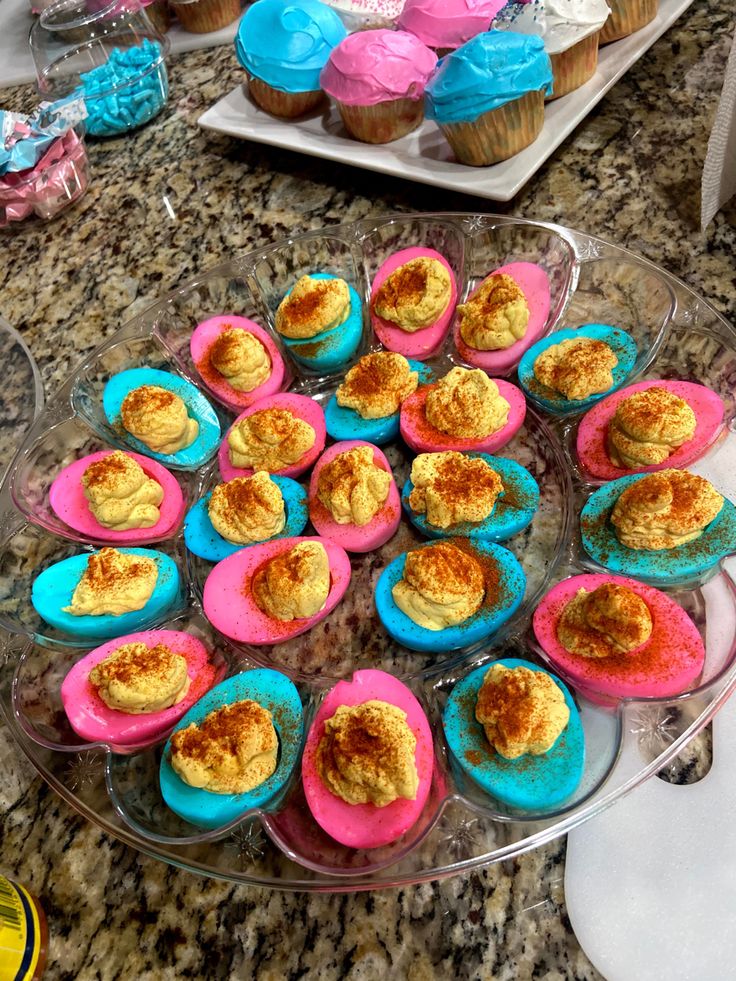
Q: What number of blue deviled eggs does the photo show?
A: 11